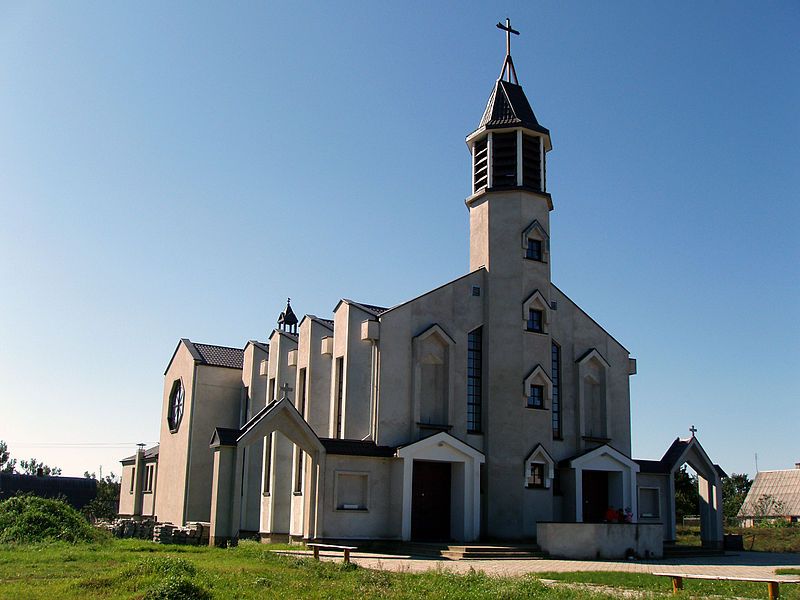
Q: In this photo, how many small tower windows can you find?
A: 4